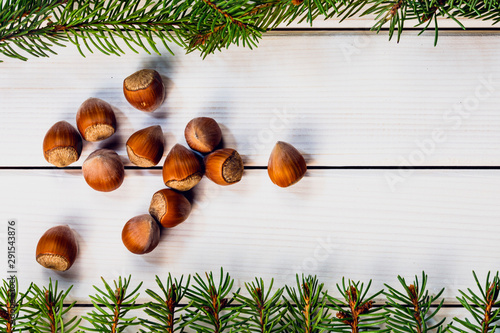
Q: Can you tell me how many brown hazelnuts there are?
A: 12